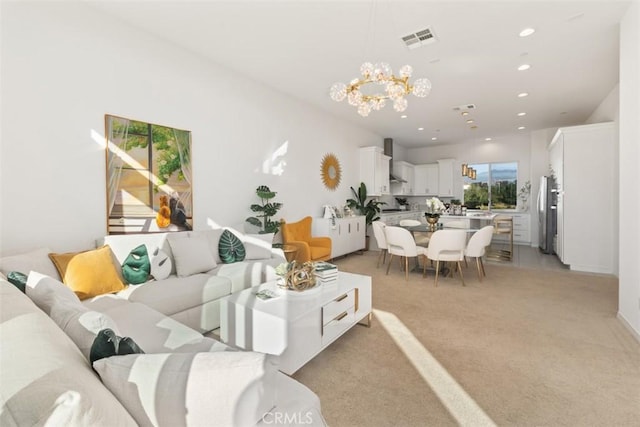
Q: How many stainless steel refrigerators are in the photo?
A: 1